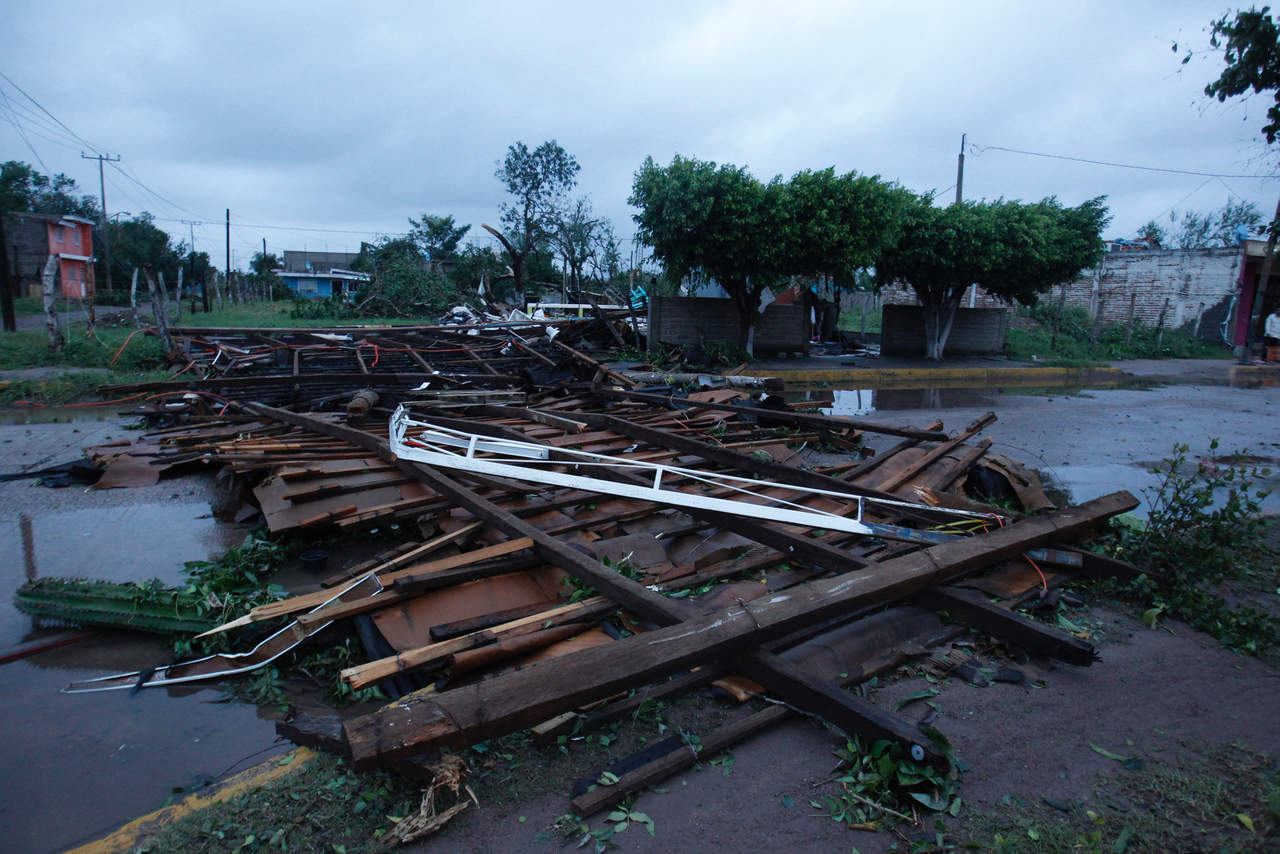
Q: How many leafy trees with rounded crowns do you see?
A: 2